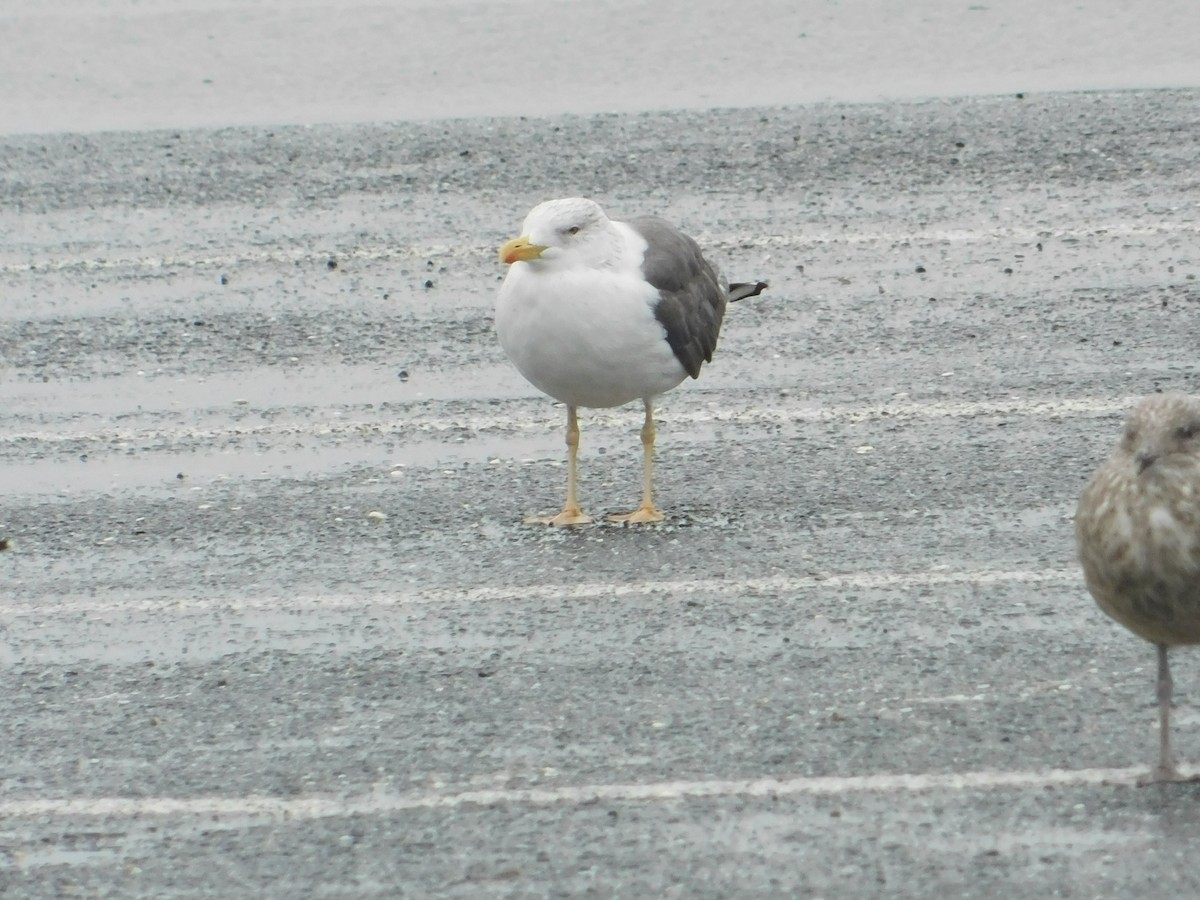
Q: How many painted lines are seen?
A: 4